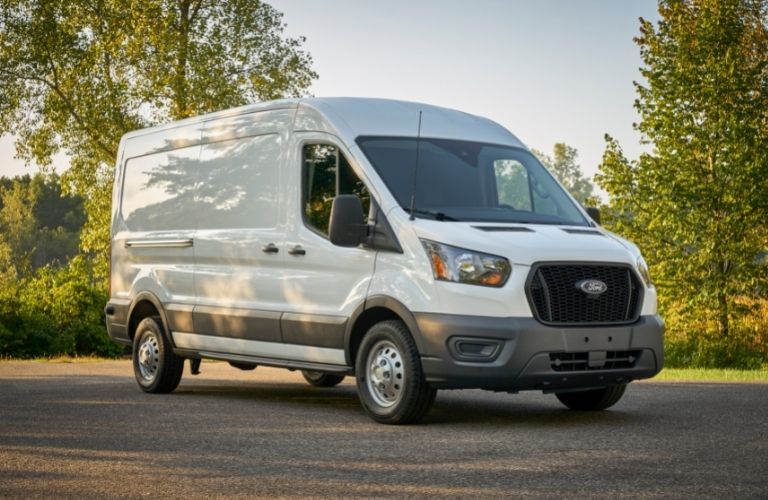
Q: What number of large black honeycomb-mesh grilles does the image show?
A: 1